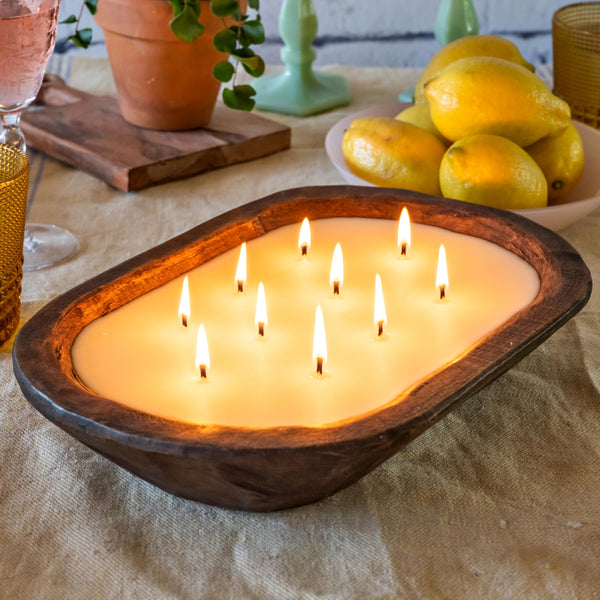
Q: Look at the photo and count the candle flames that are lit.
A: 10